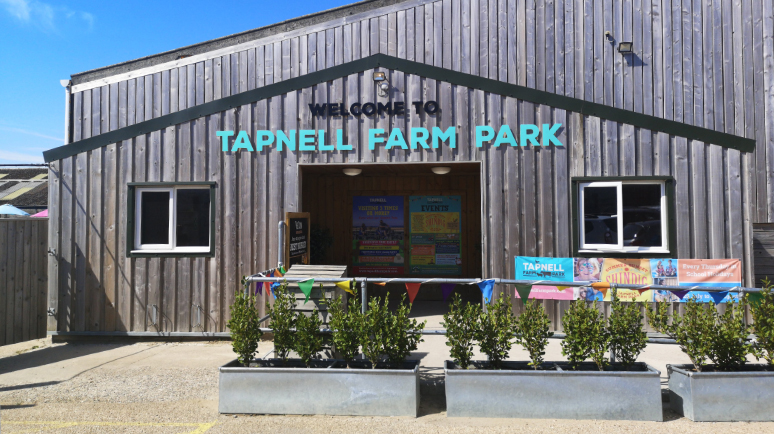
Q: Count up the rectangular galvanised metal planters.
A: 3